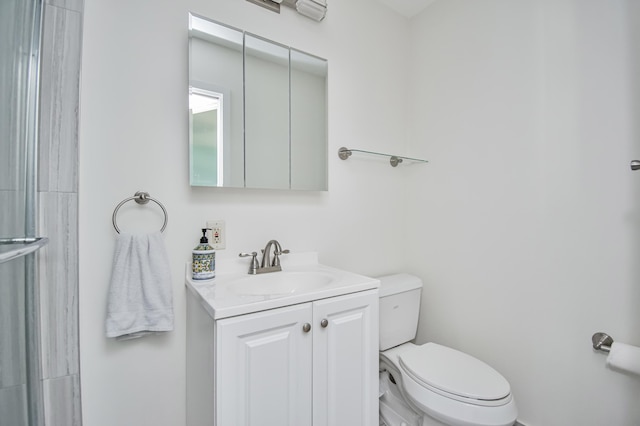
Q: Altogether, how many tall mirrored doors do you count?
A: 3